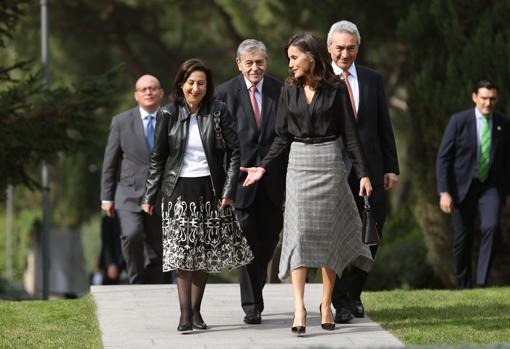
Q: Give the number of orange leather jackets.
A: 0